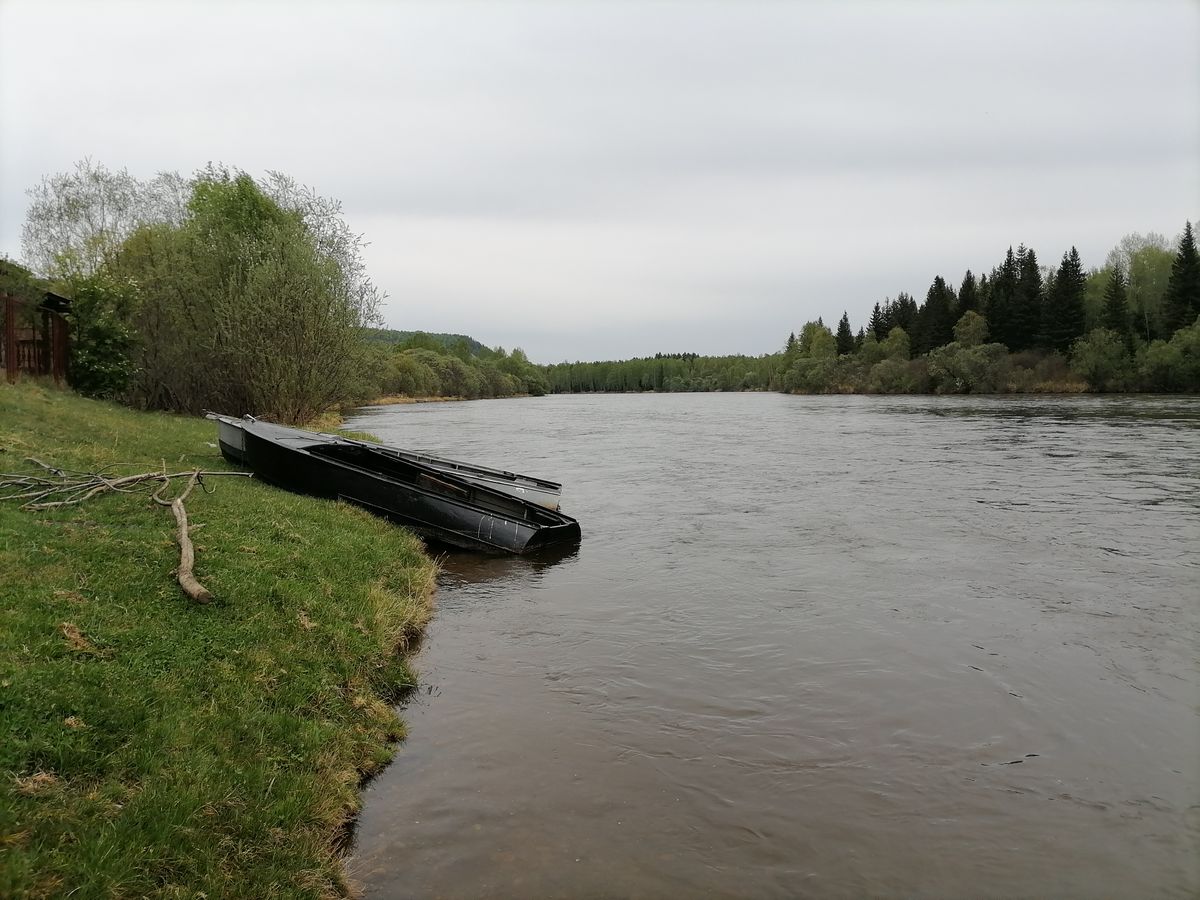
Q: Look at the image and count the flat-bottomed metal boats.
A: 2